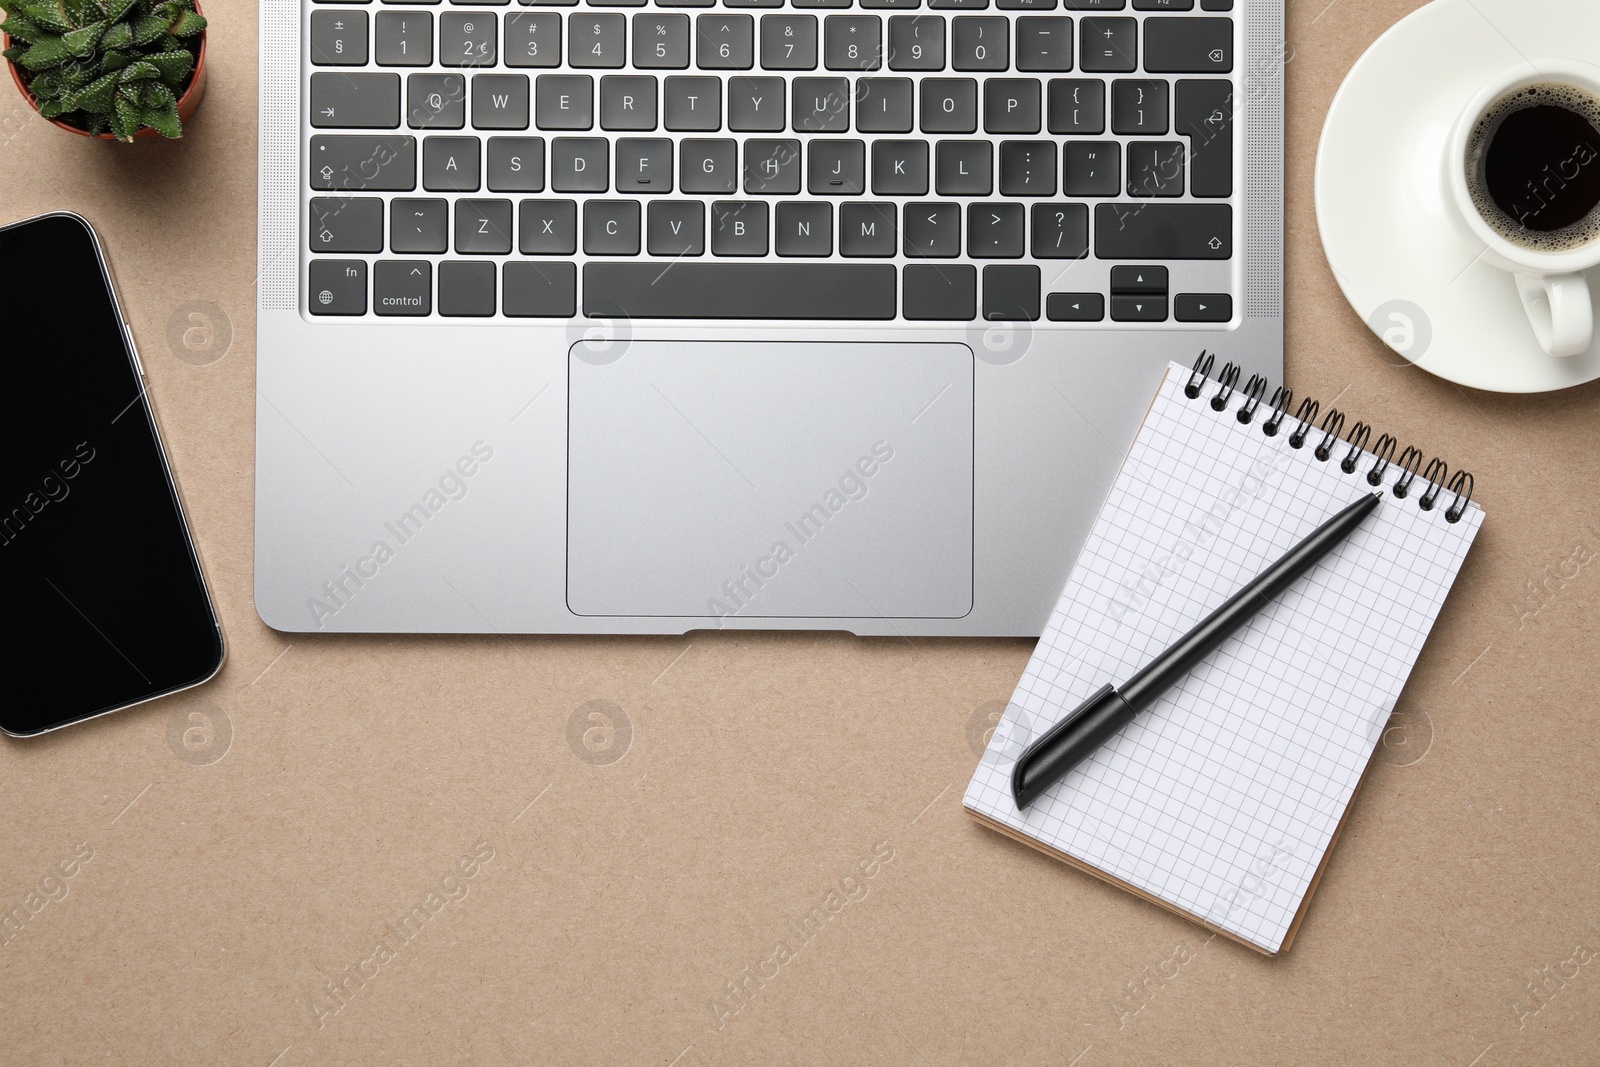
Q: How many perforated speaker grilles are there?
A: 2